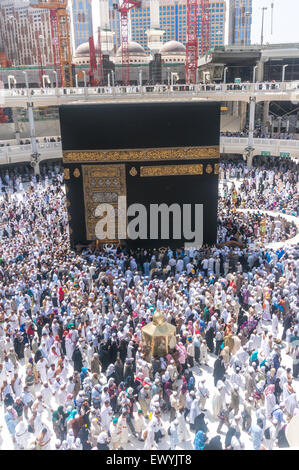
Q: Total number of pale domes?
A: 3